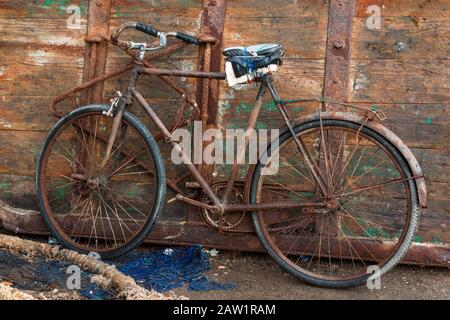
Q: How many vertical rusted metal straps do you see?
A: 3